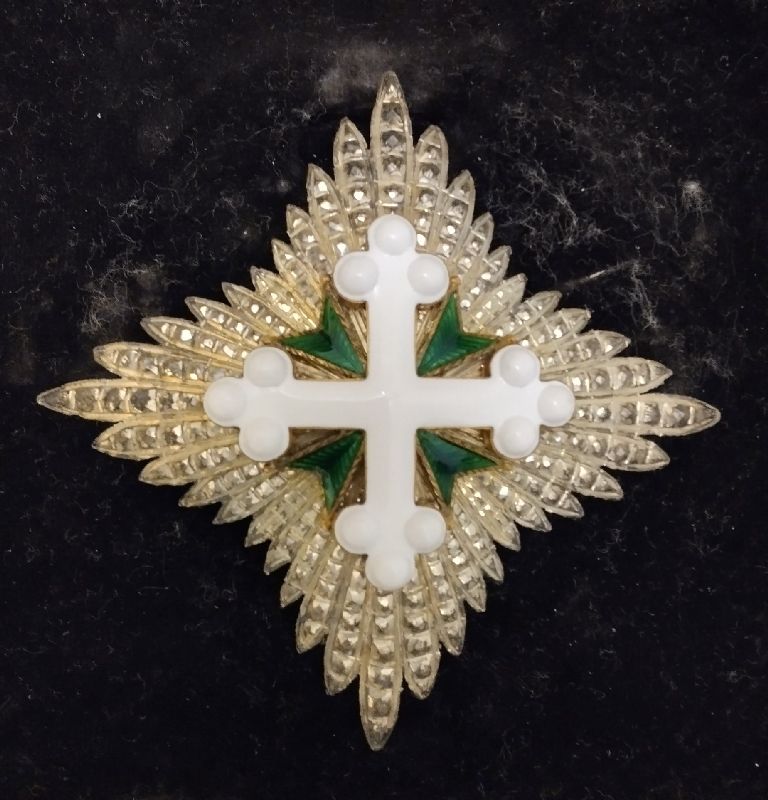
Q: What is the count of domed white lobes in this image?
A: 12